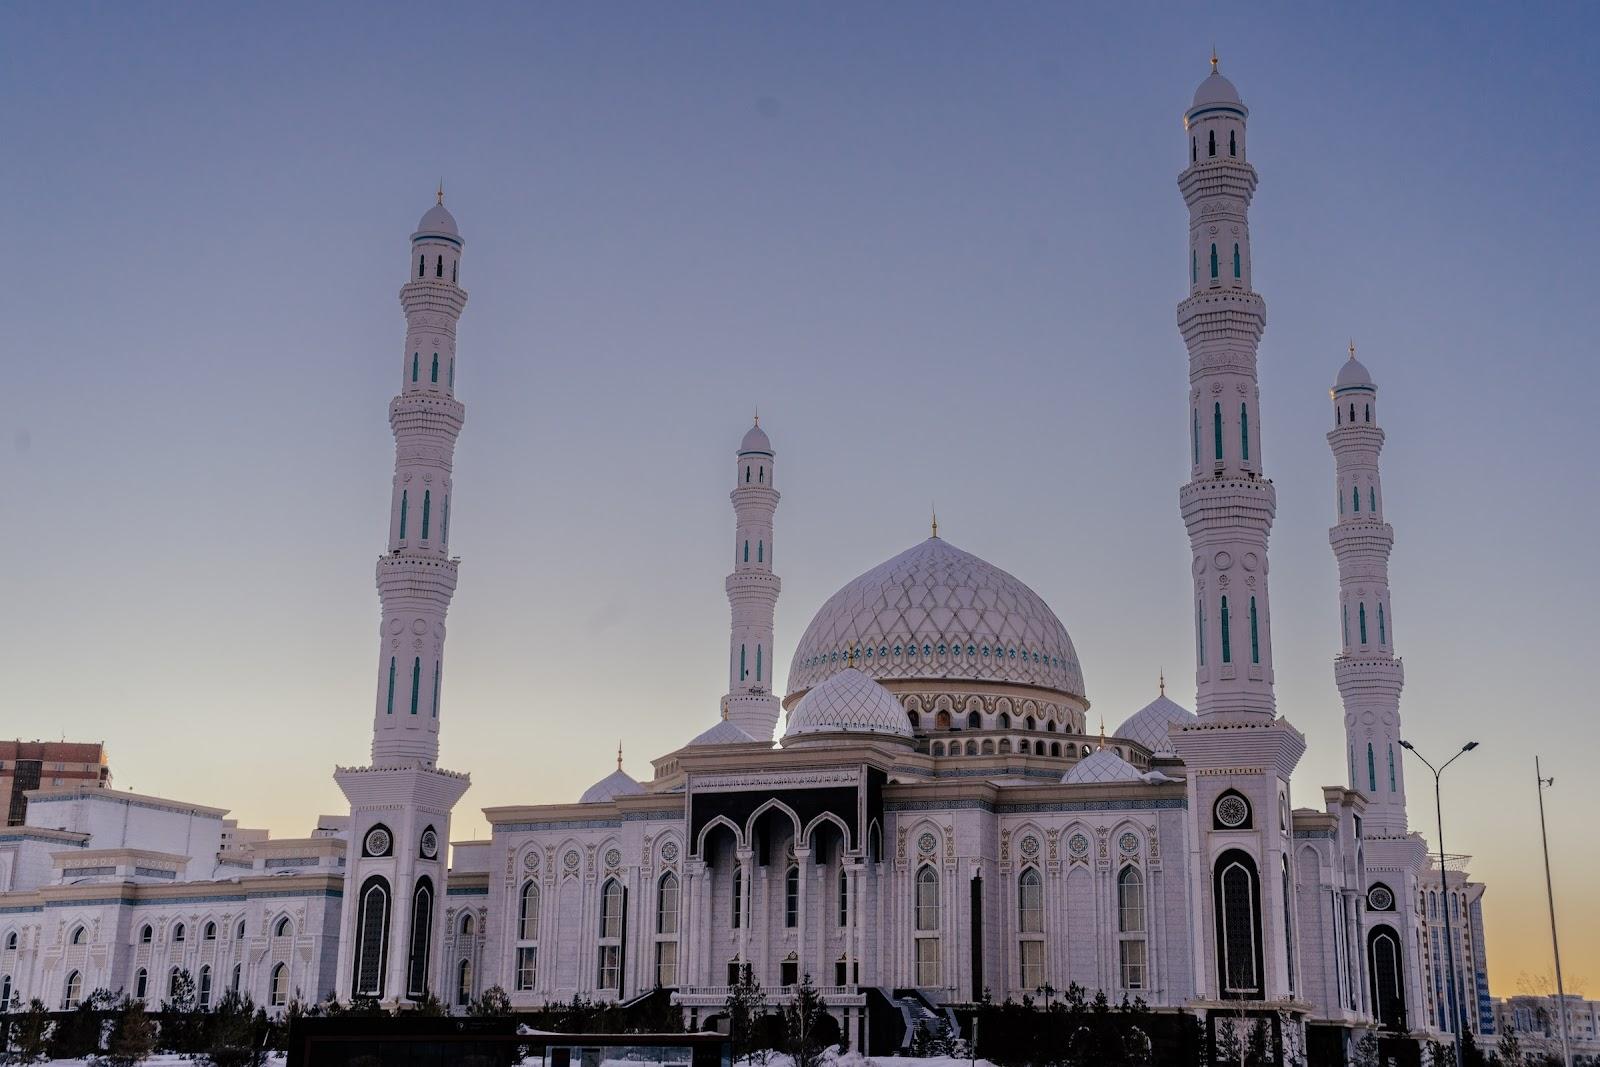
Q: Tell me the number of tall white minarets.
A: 4